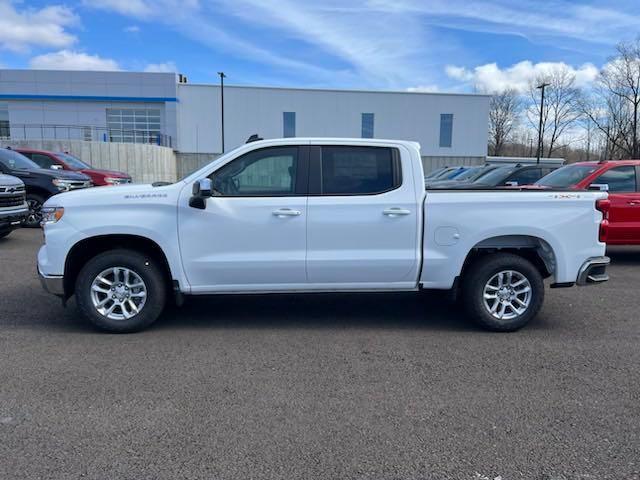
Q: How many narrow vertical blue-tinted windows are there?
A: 3